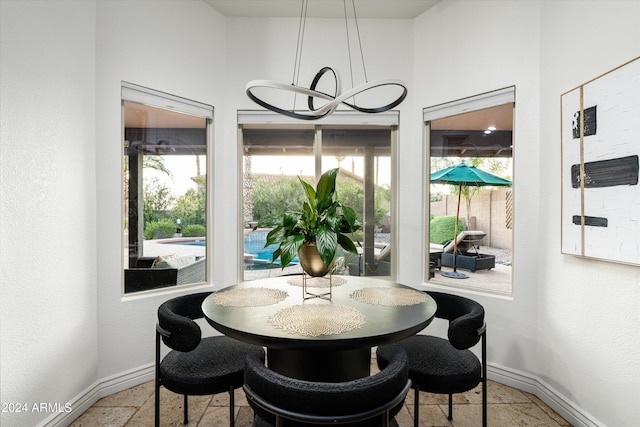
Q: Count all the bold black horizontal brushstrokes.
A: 3